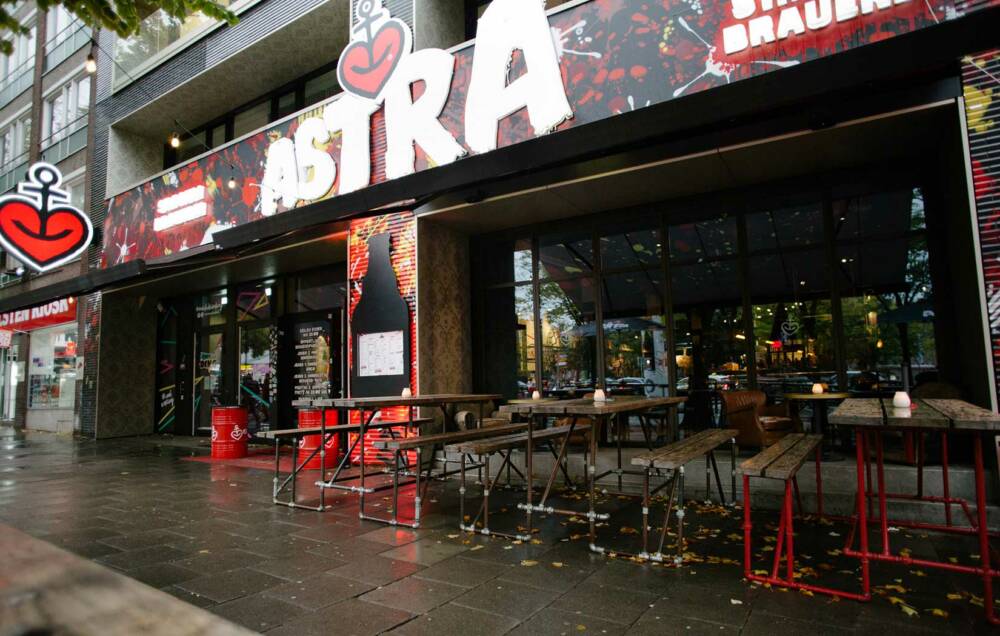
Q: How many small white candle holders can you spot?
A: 5